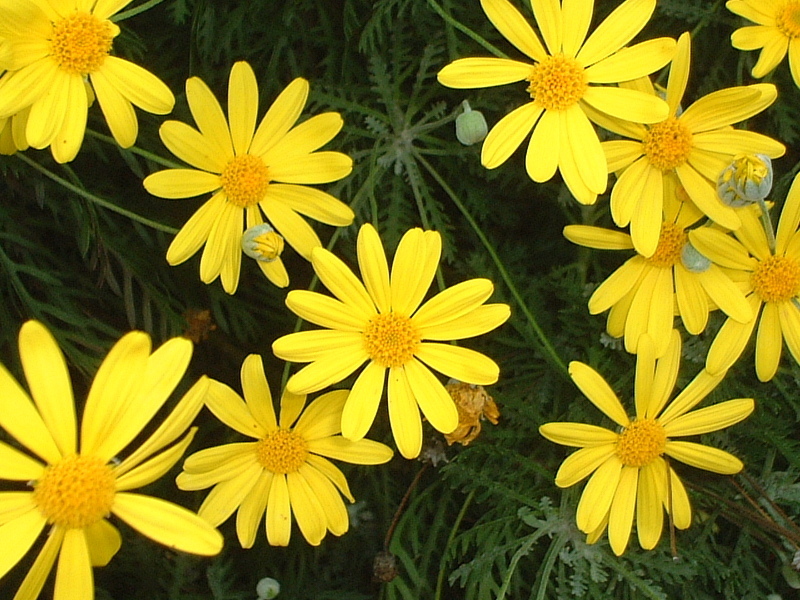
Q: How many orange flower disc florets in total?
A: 11